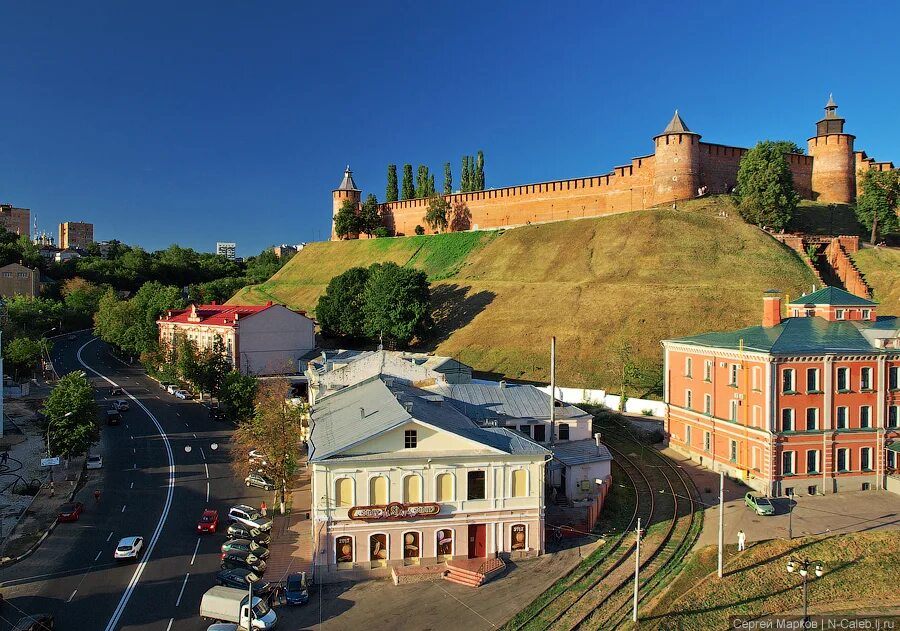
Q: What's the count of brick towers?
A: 3